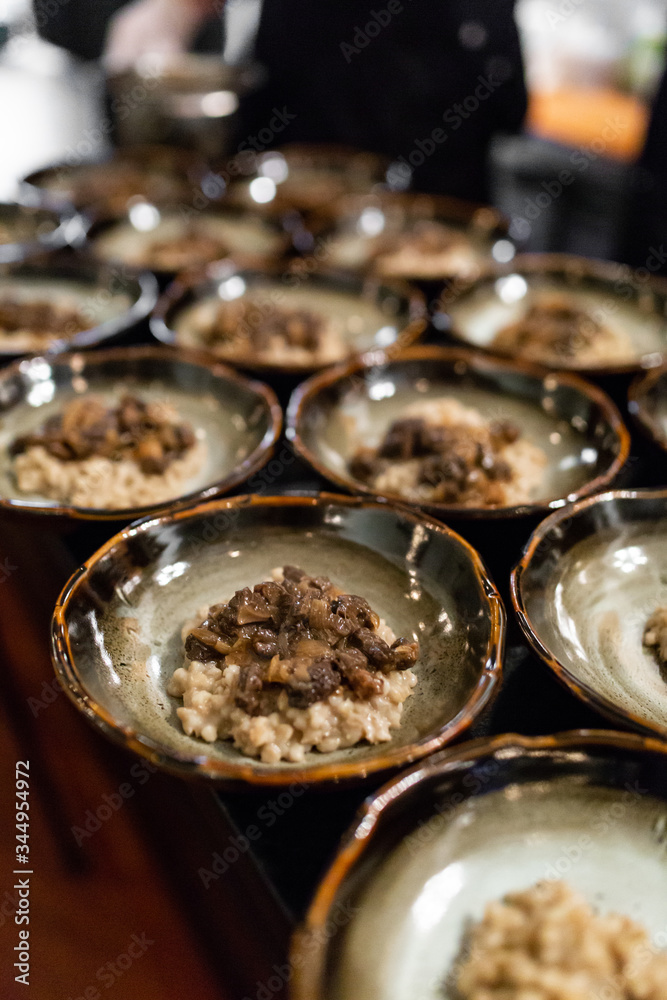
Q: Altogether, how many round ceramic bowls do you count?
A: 14